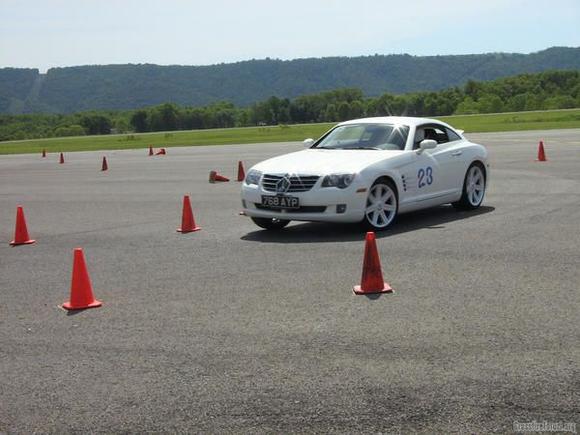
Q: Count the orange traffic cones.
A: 12